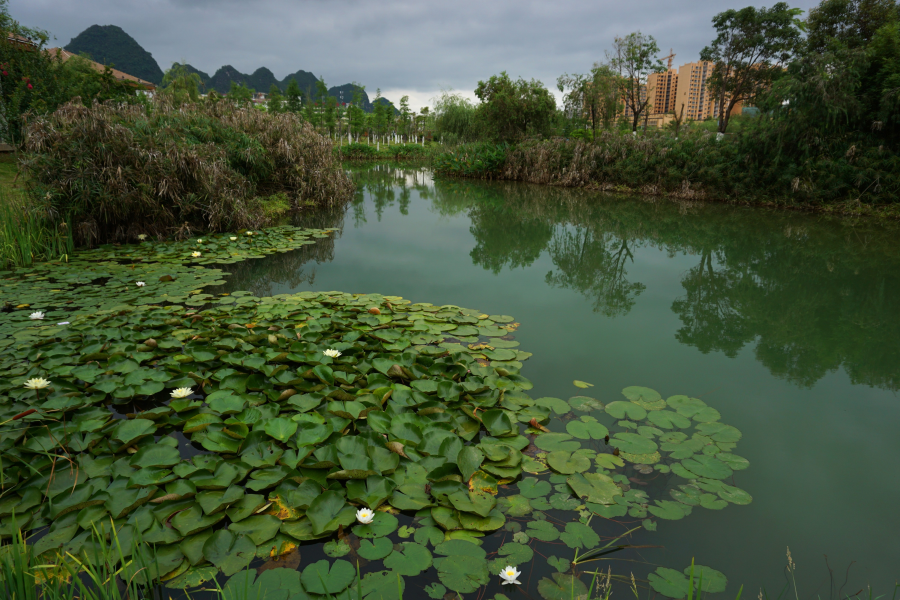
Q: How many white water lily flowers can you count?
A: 12